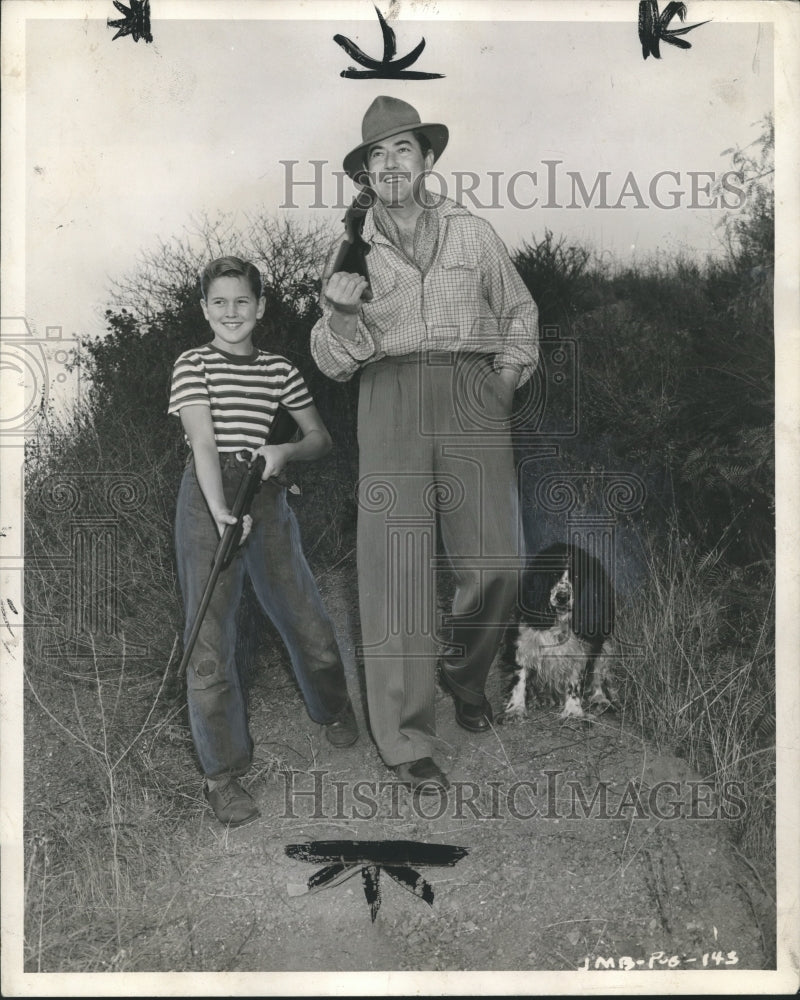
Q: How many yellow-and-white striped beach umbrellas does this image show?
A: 0